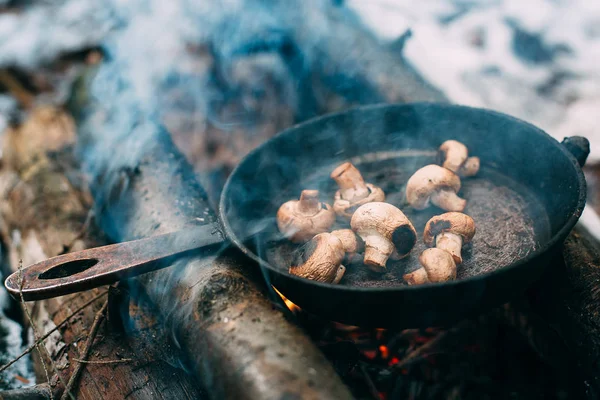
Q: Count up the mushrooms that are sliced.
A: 0